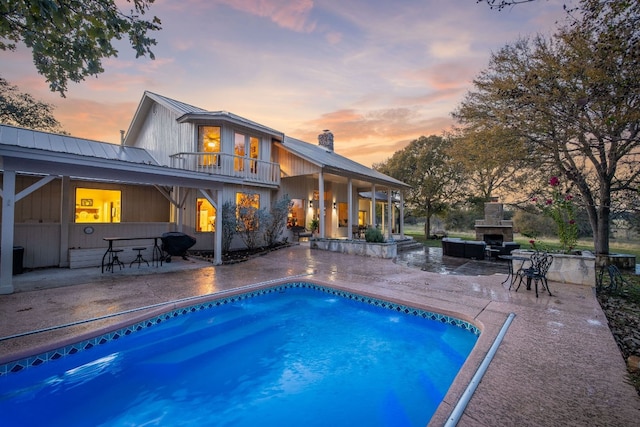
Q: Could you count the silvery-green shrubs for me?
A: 3